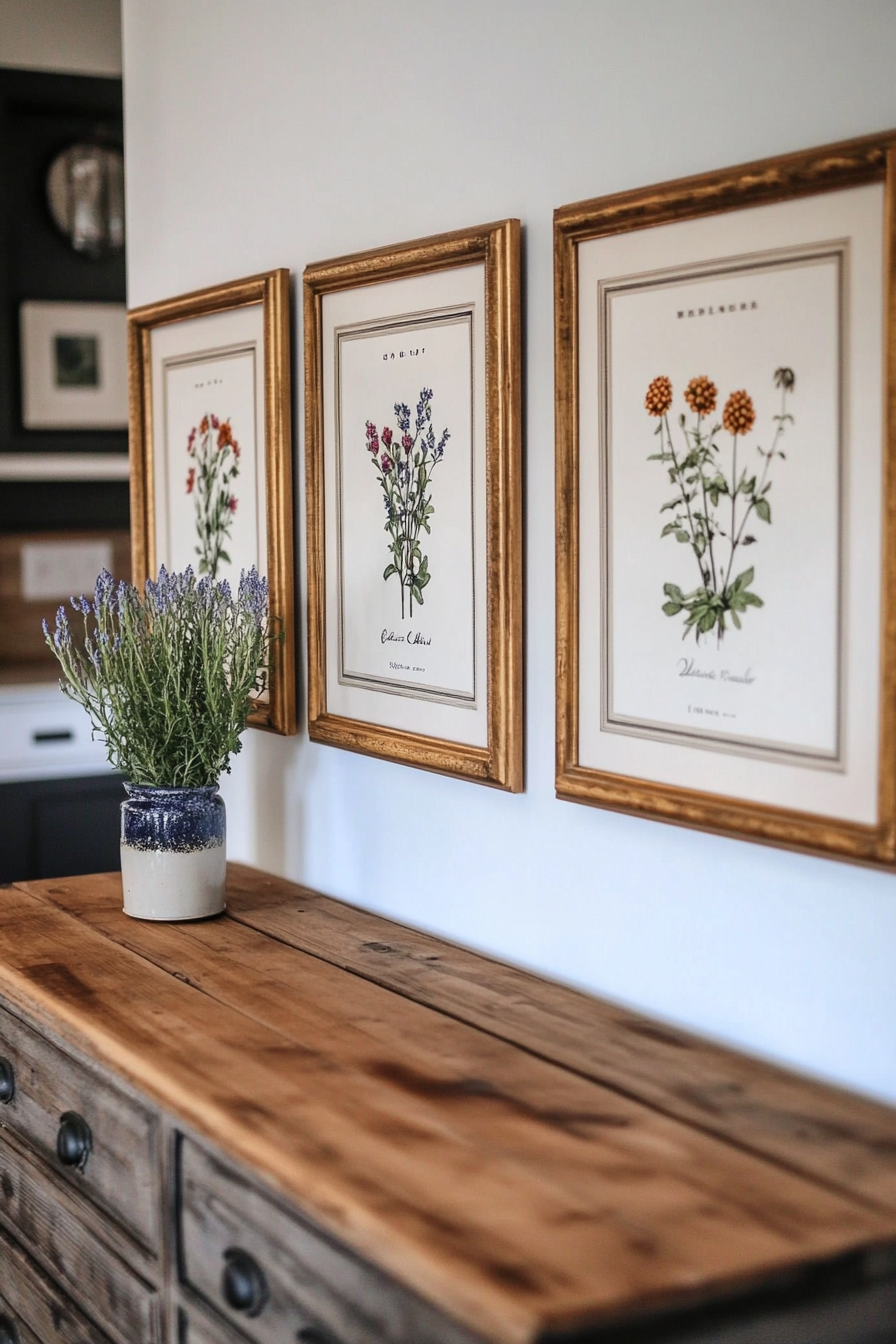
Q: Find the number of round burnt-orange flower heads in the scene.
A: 3